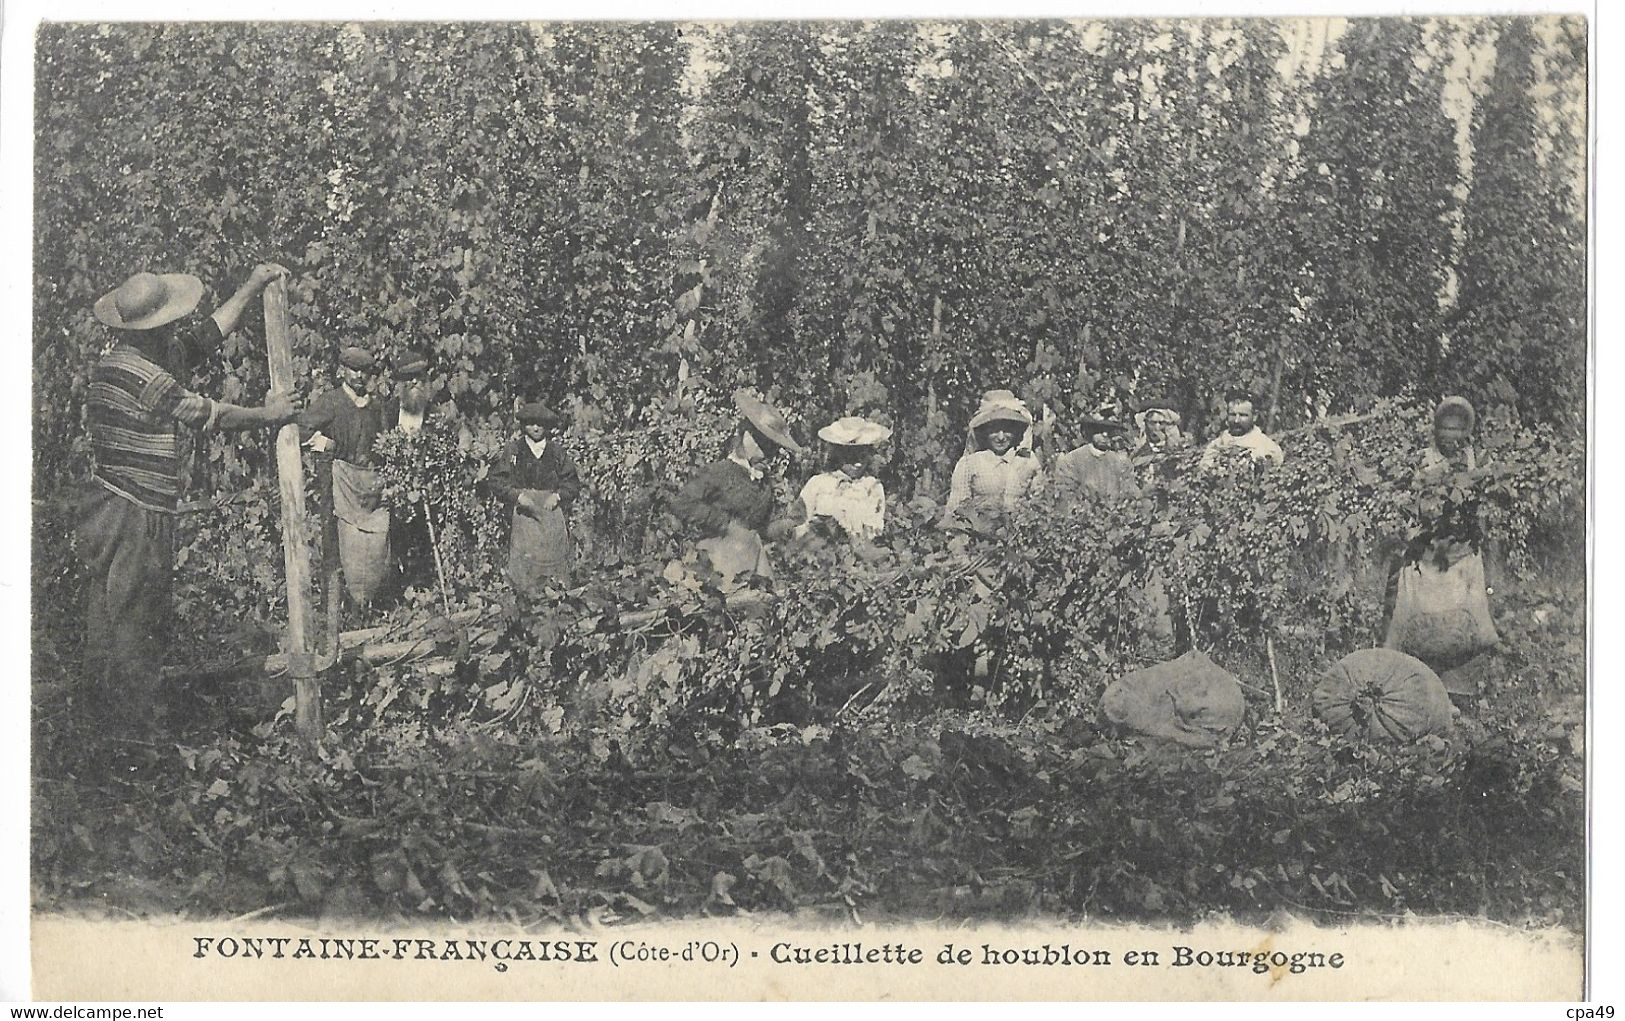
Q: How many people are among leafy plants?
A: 11